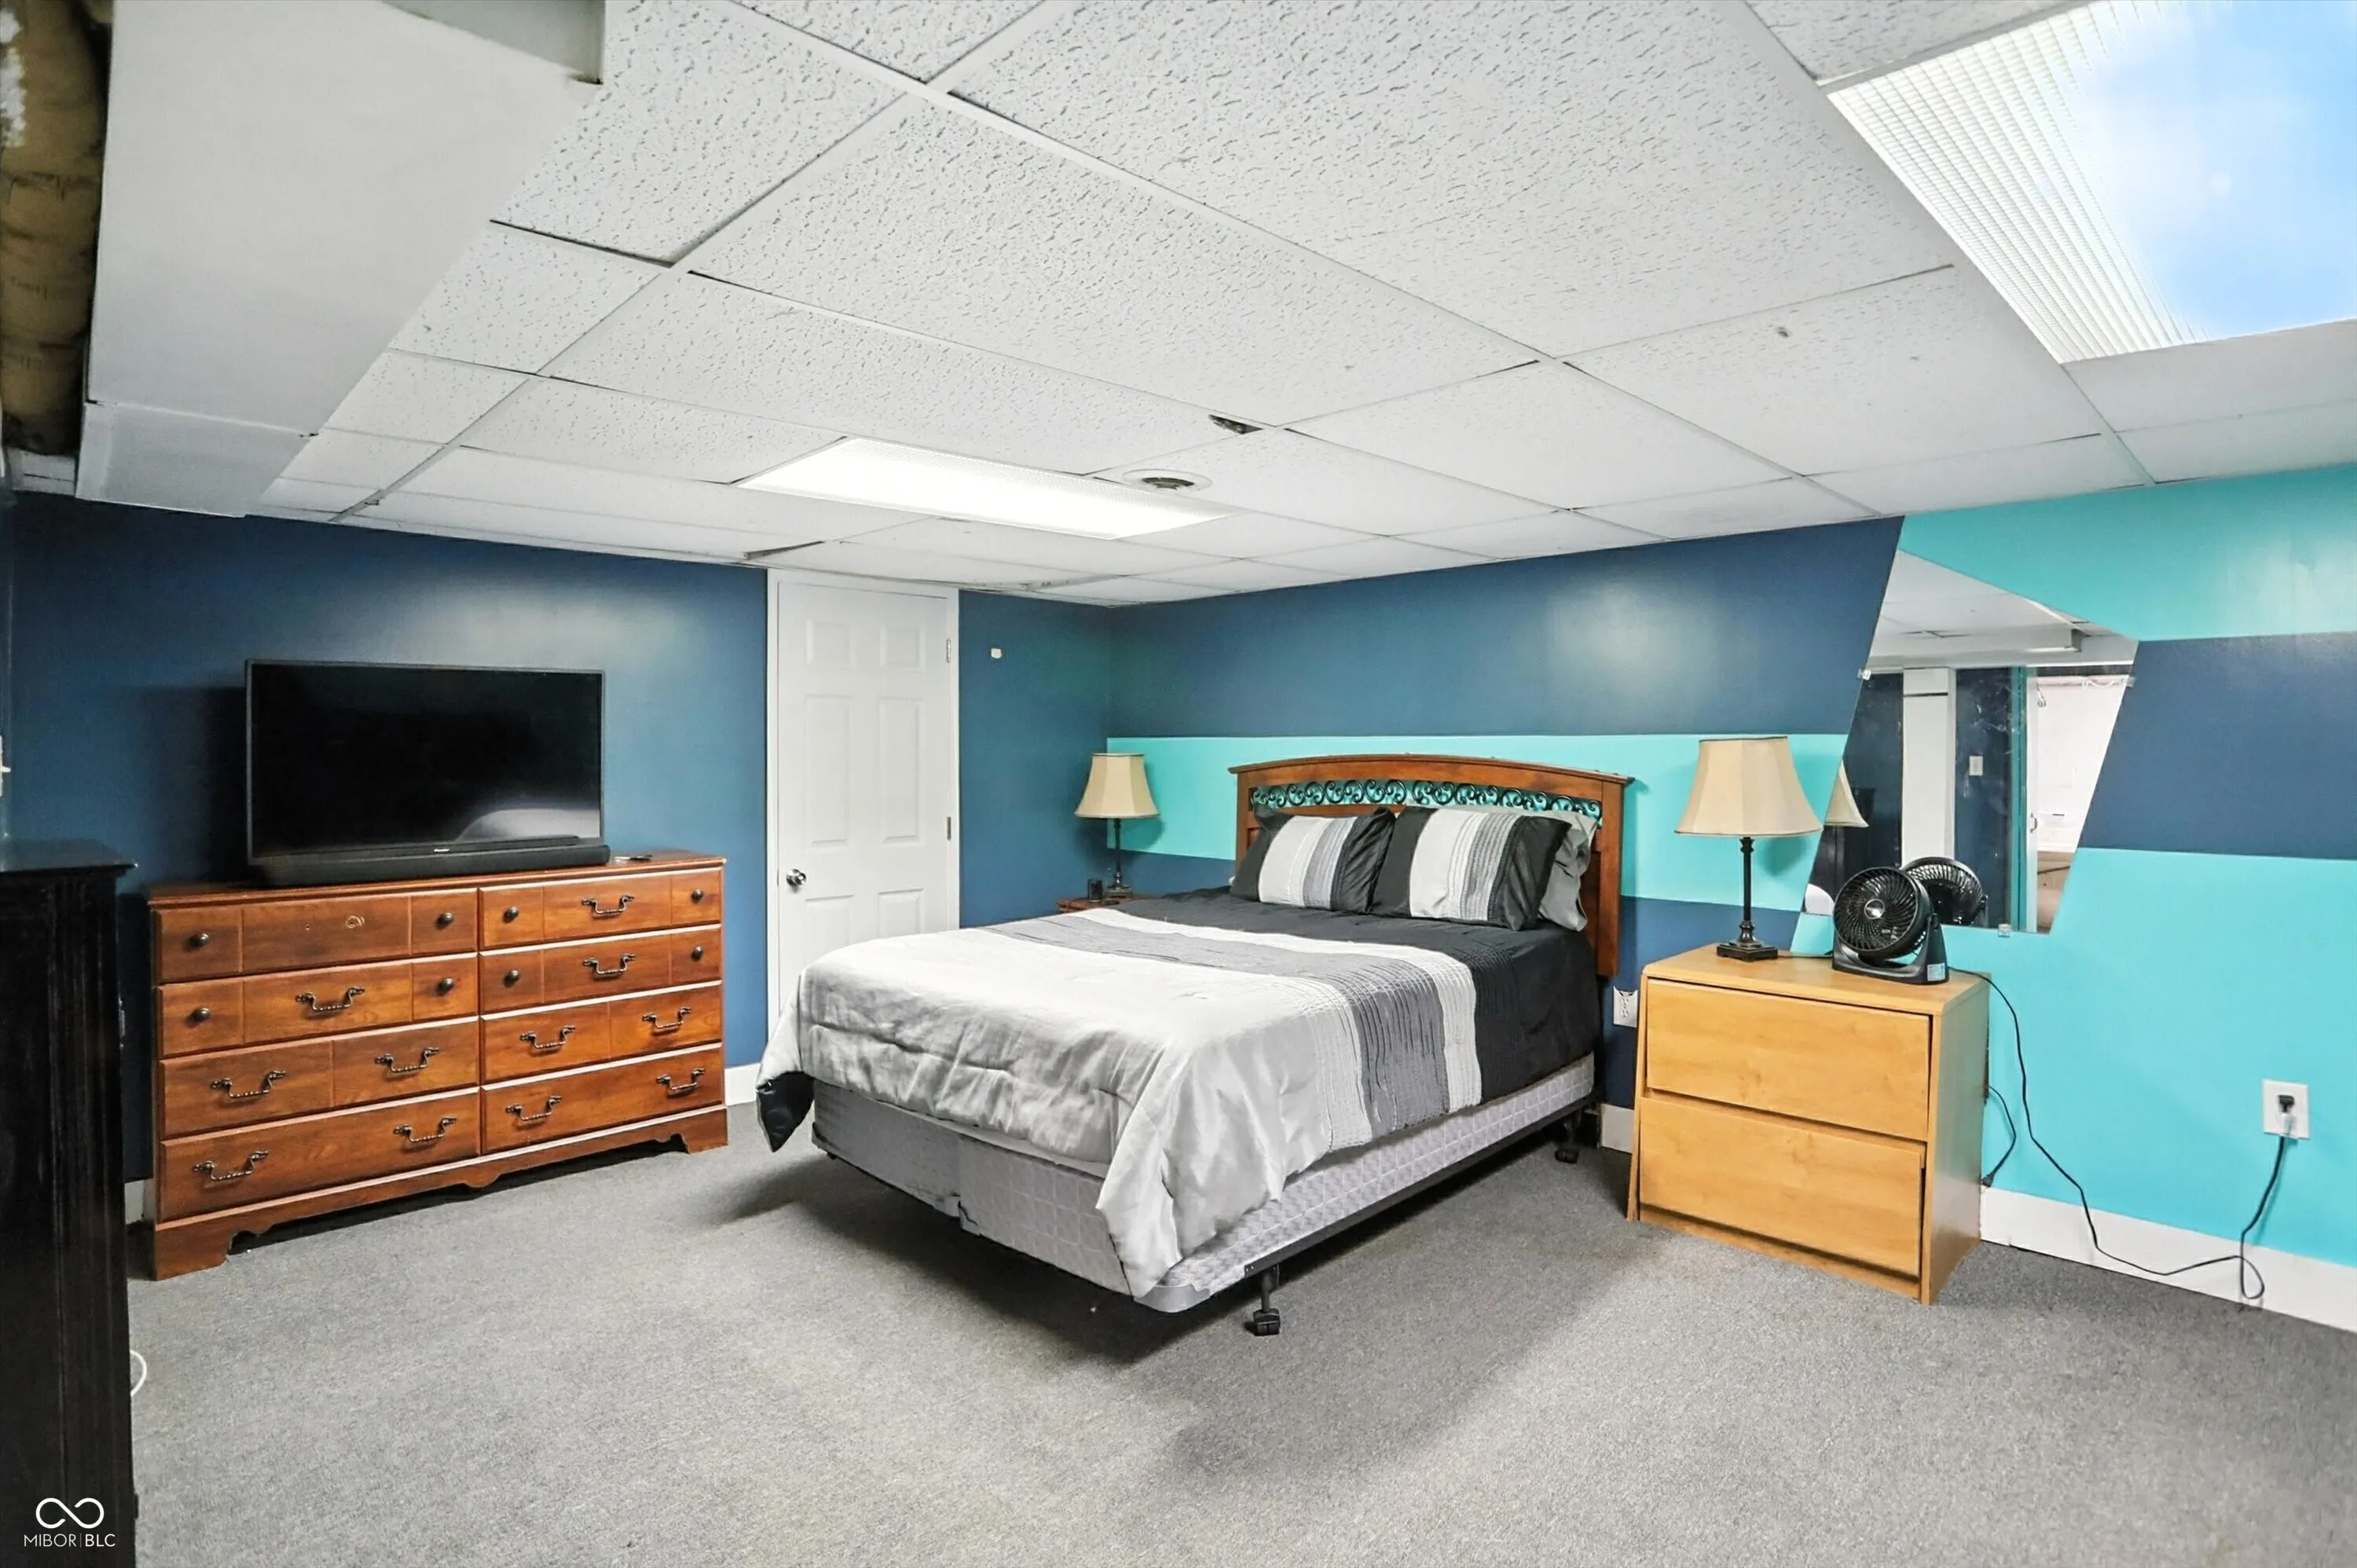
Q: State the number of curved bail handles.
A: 11